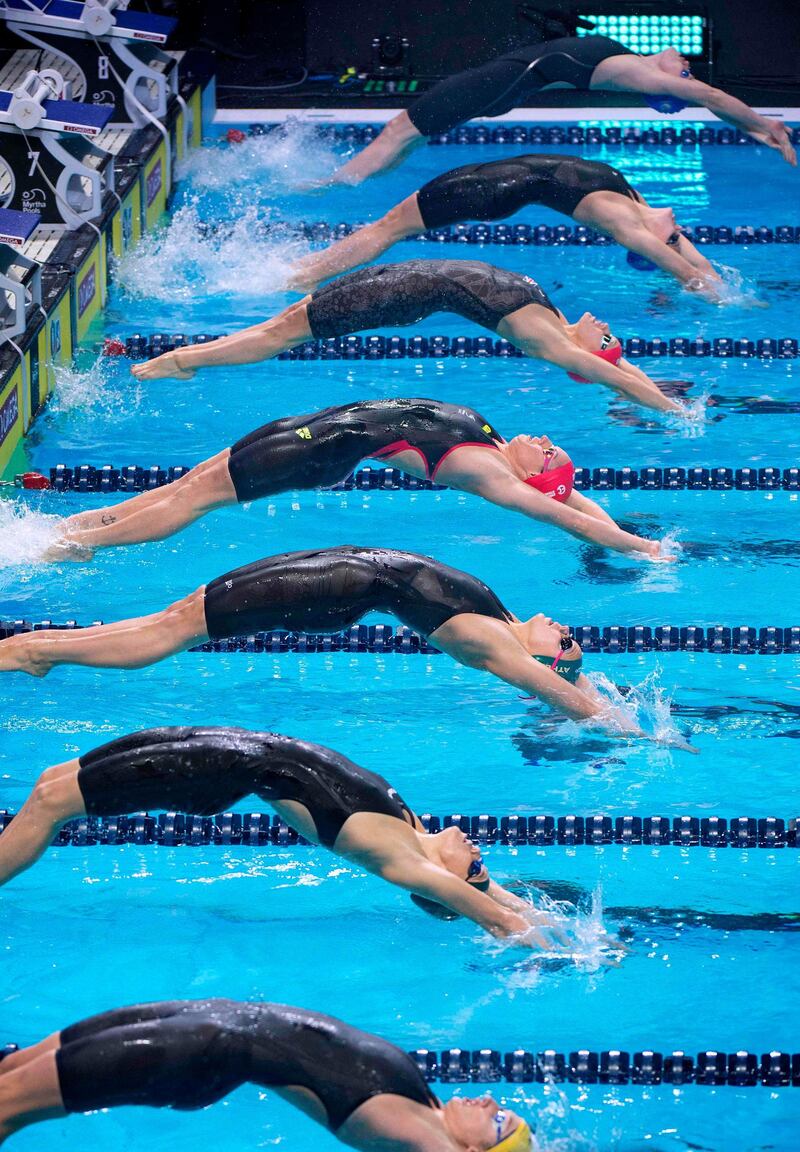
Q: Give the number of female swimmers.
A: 7